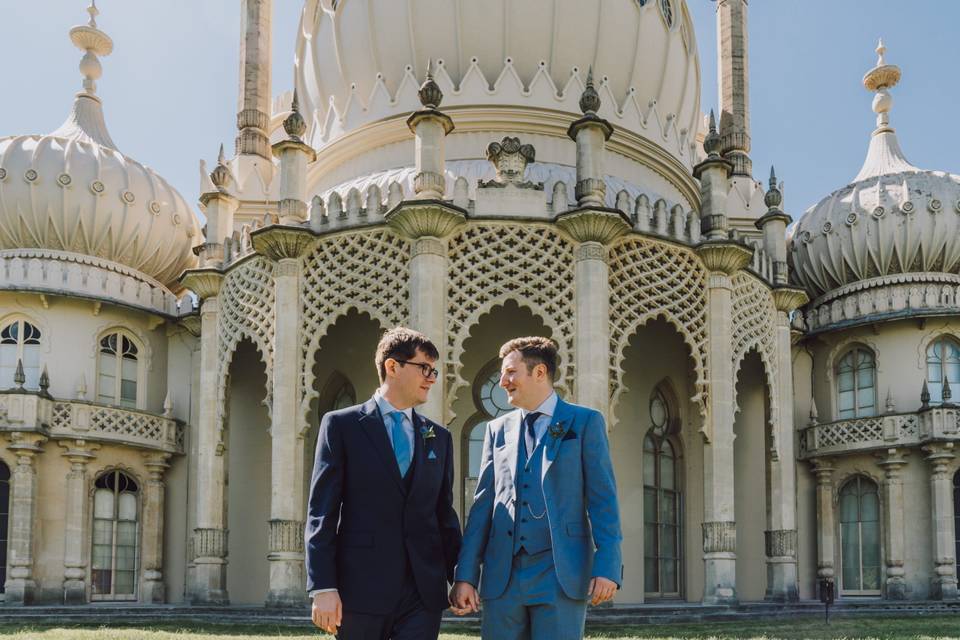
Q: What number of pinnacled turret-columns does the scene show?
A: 6